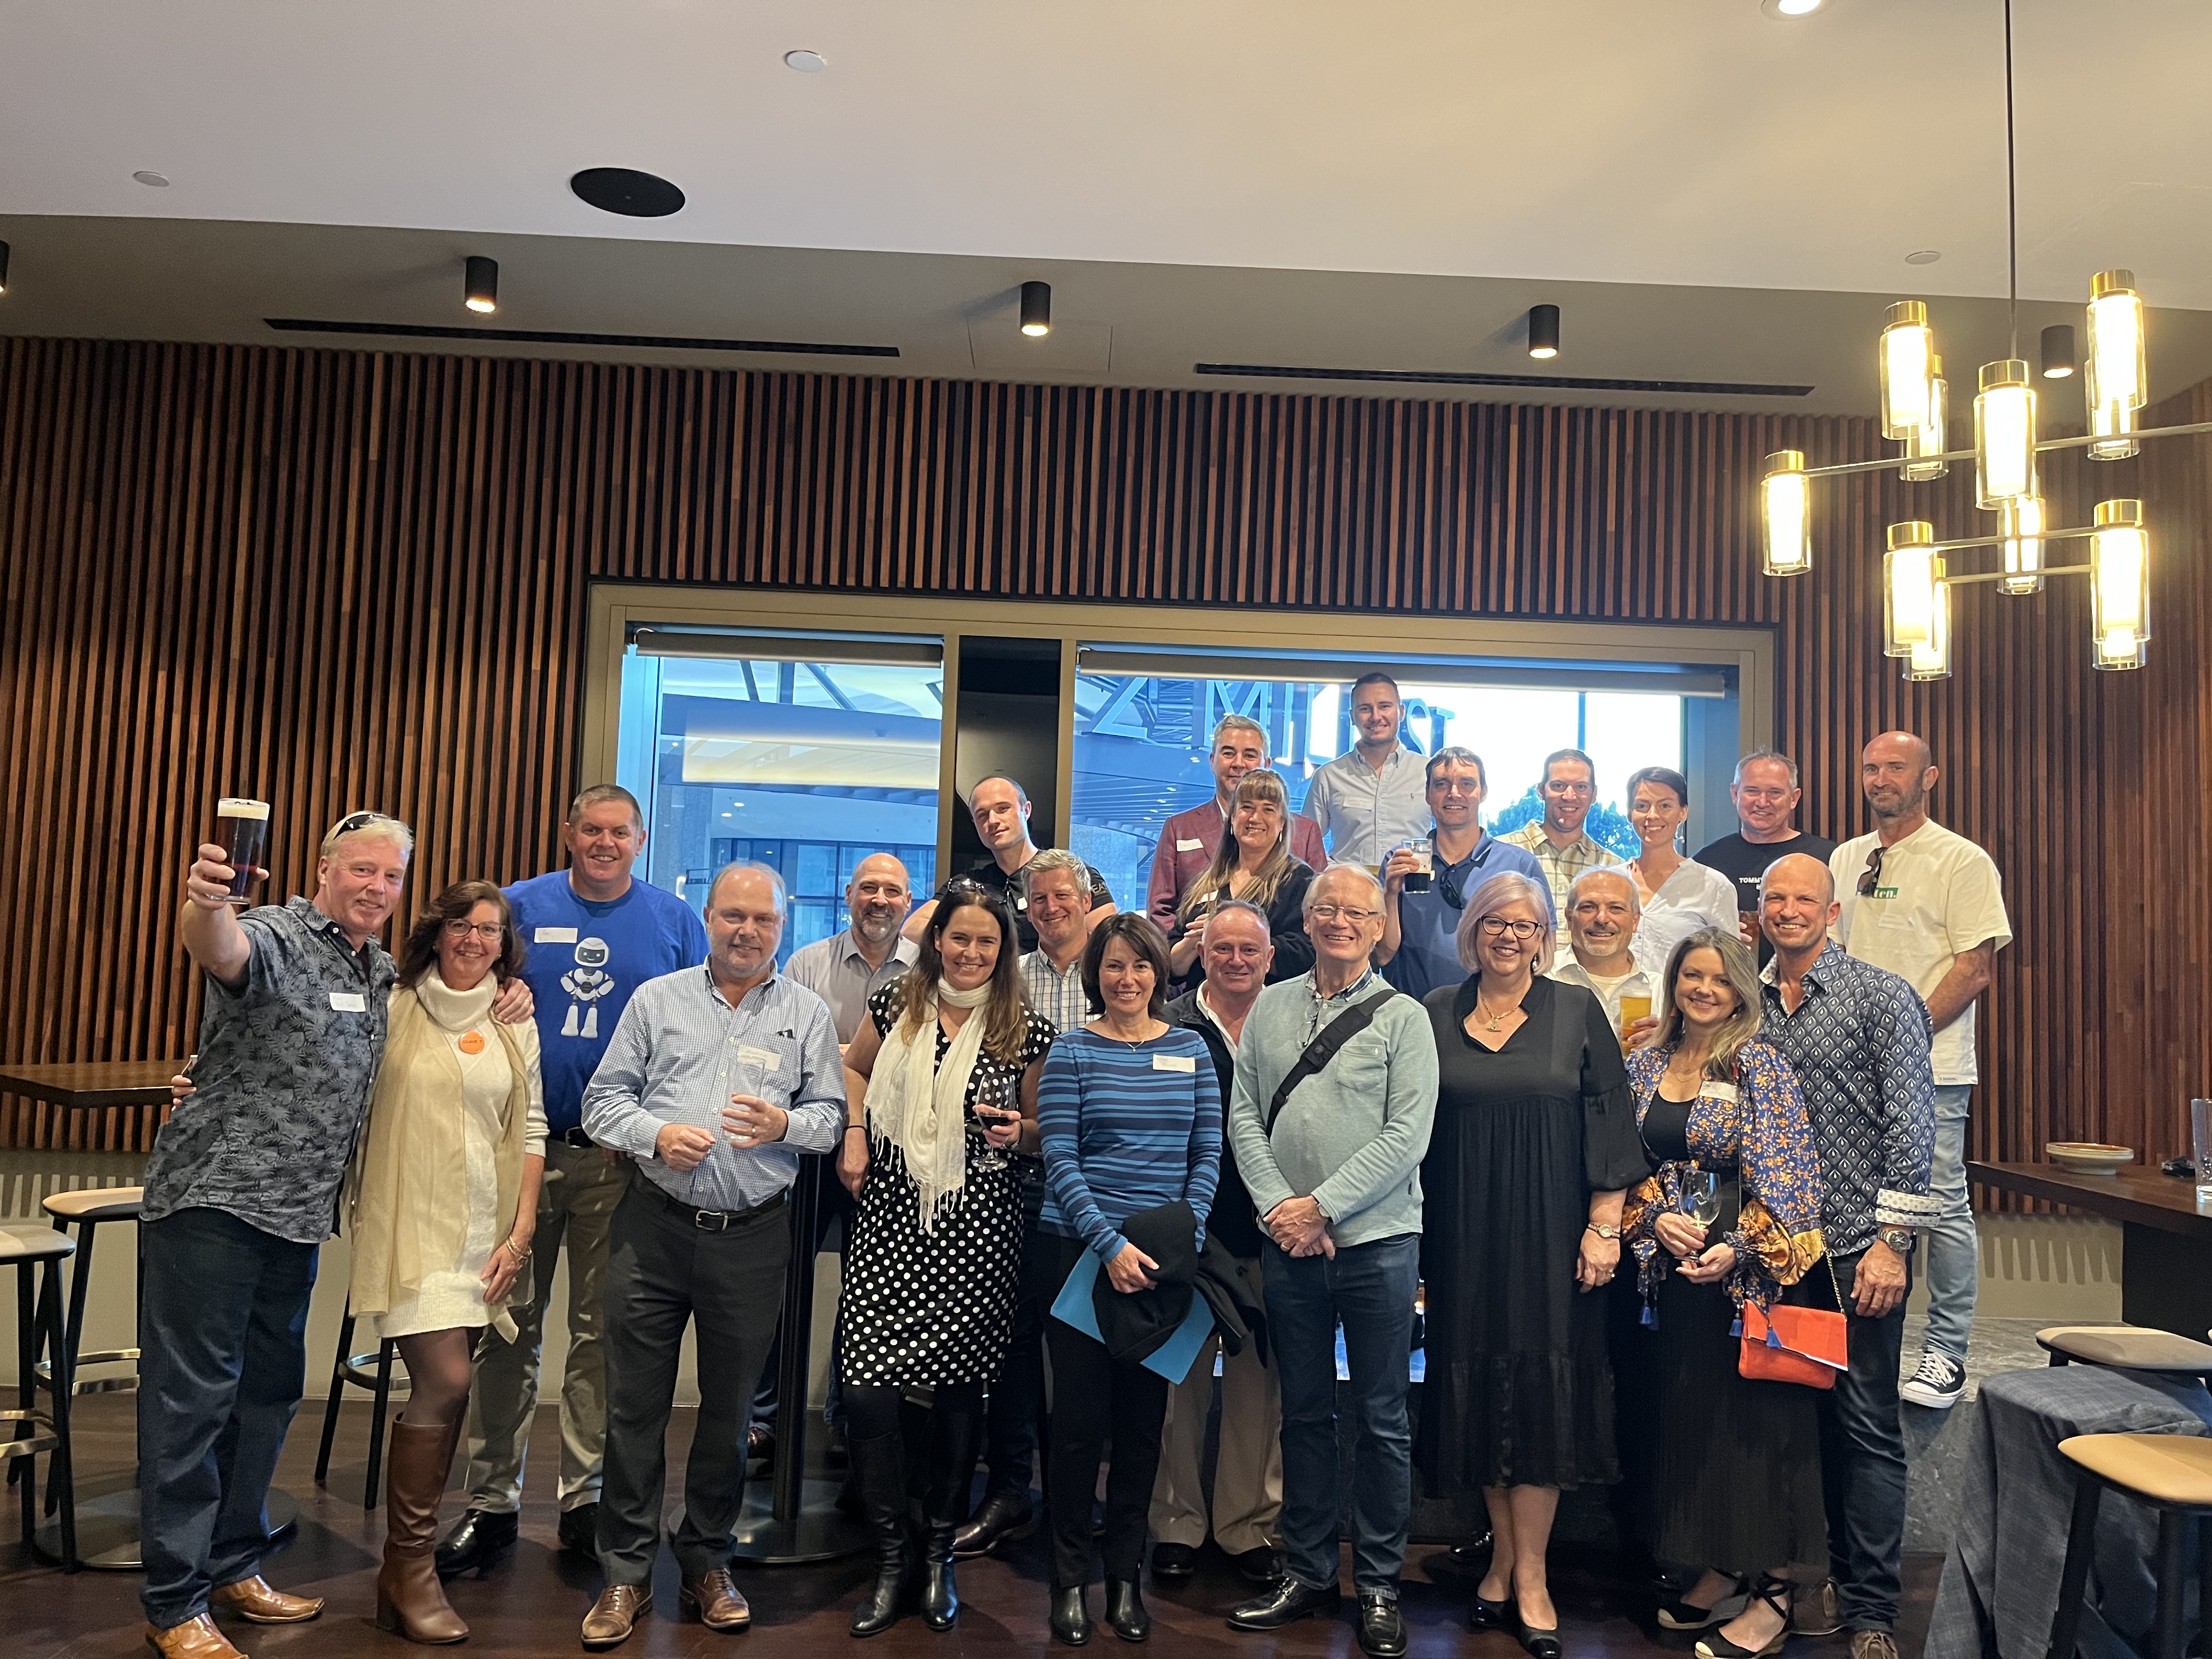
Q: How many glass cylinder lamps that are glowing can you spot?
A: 11